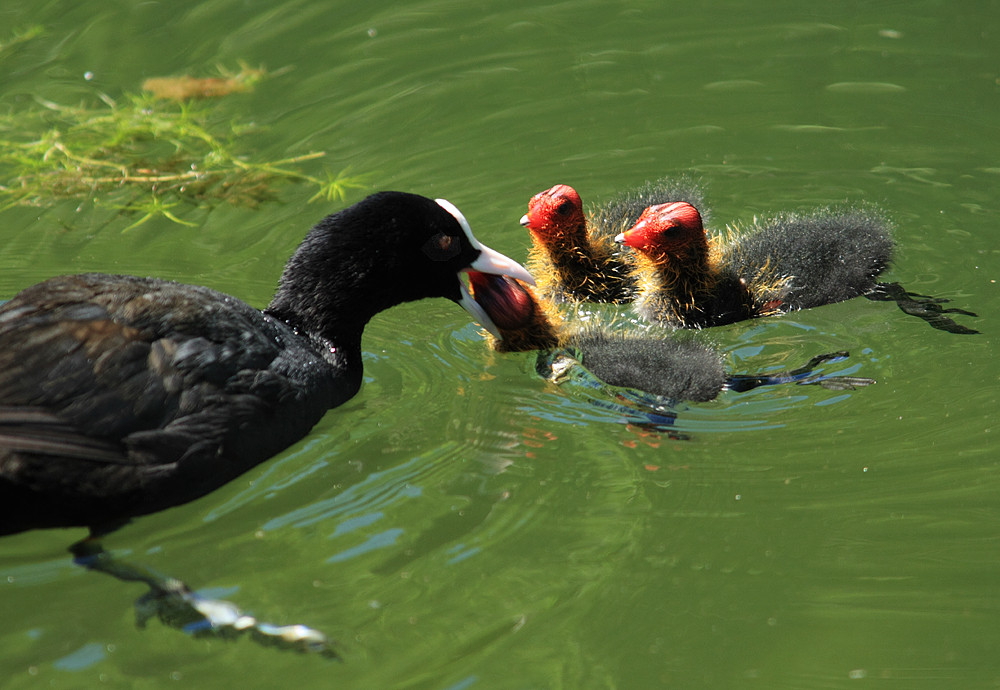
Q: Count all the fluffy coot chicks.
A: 3